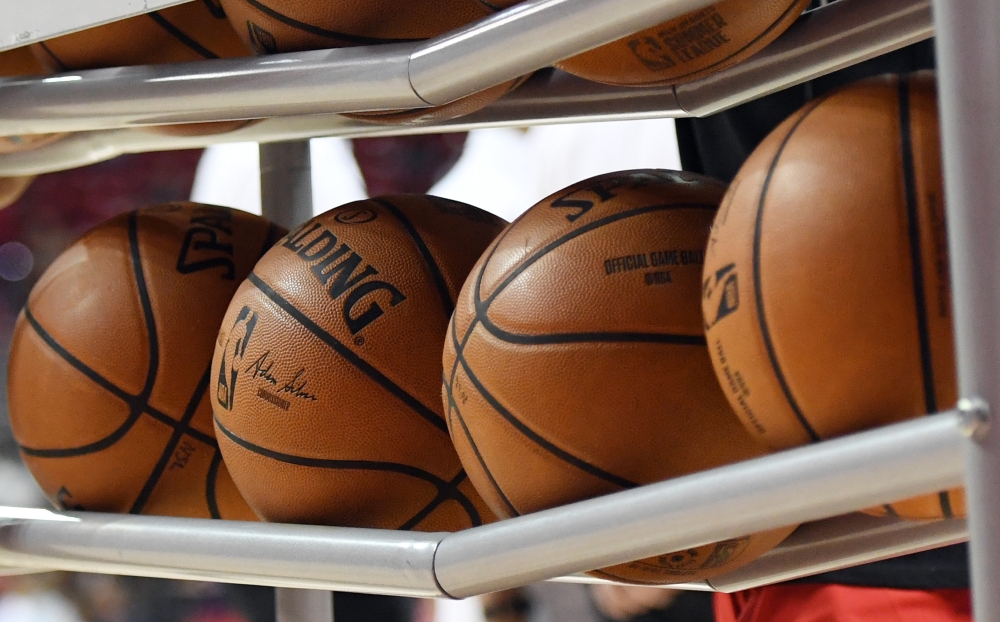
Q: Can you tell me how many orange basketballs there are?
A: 8